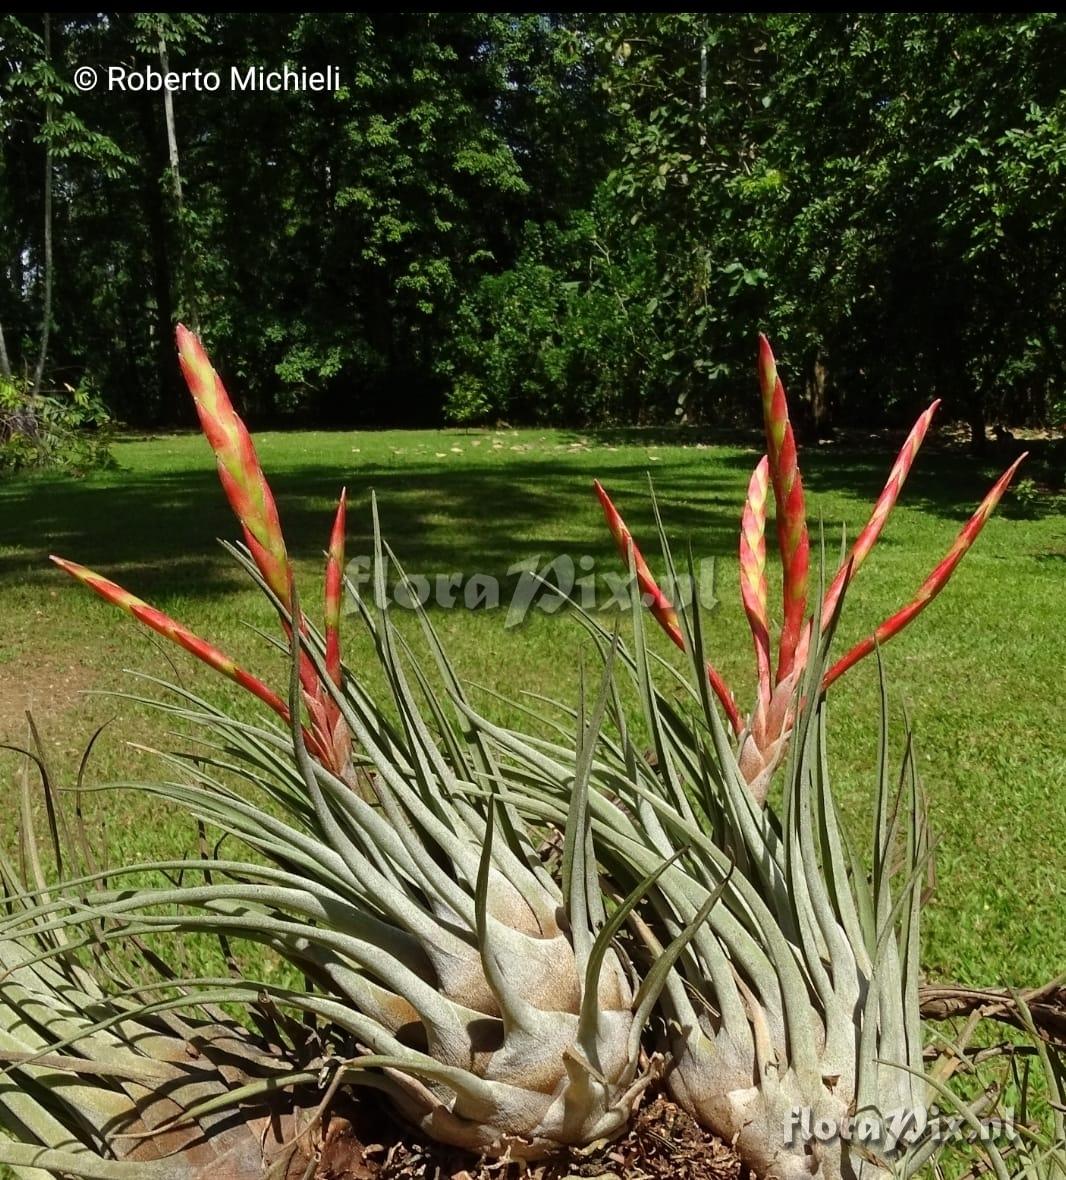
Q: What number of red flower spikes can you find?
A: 8